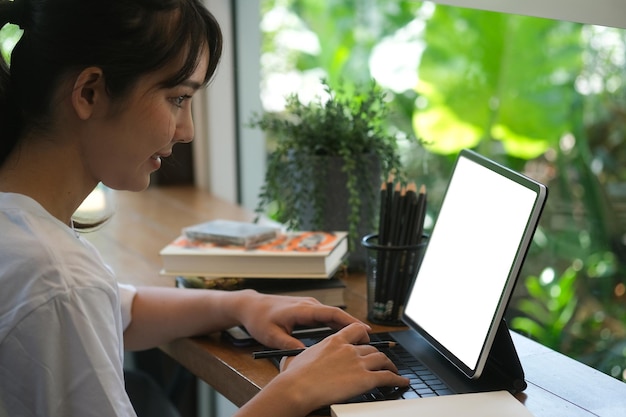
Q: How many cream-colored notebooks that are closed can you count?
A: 1